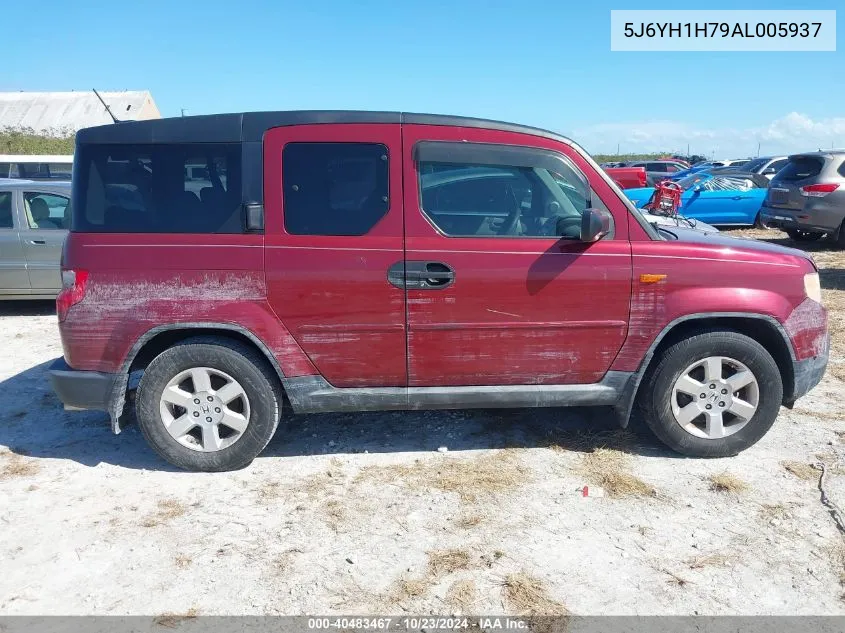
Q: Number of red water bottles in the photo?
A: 0